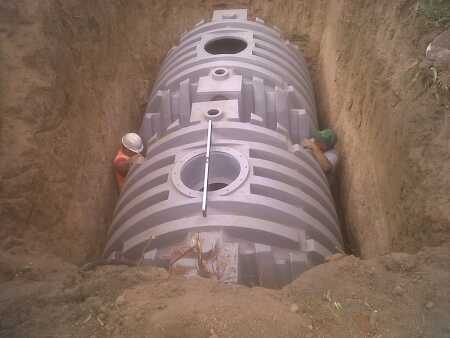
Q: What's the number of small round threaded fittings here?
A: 2